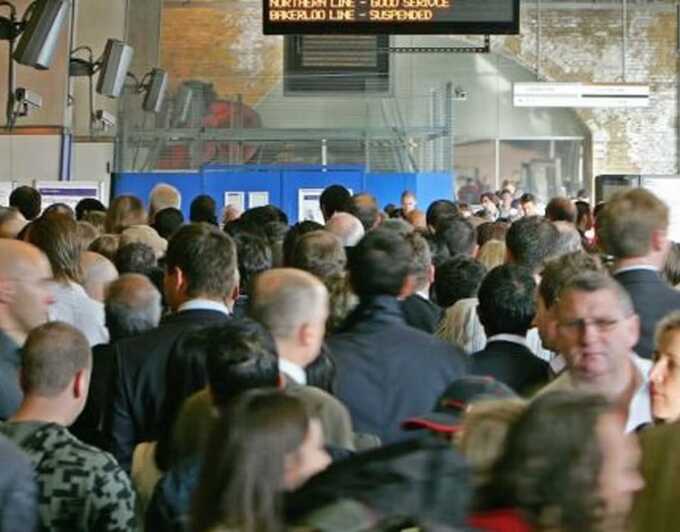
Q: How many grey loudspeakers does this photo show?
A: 3